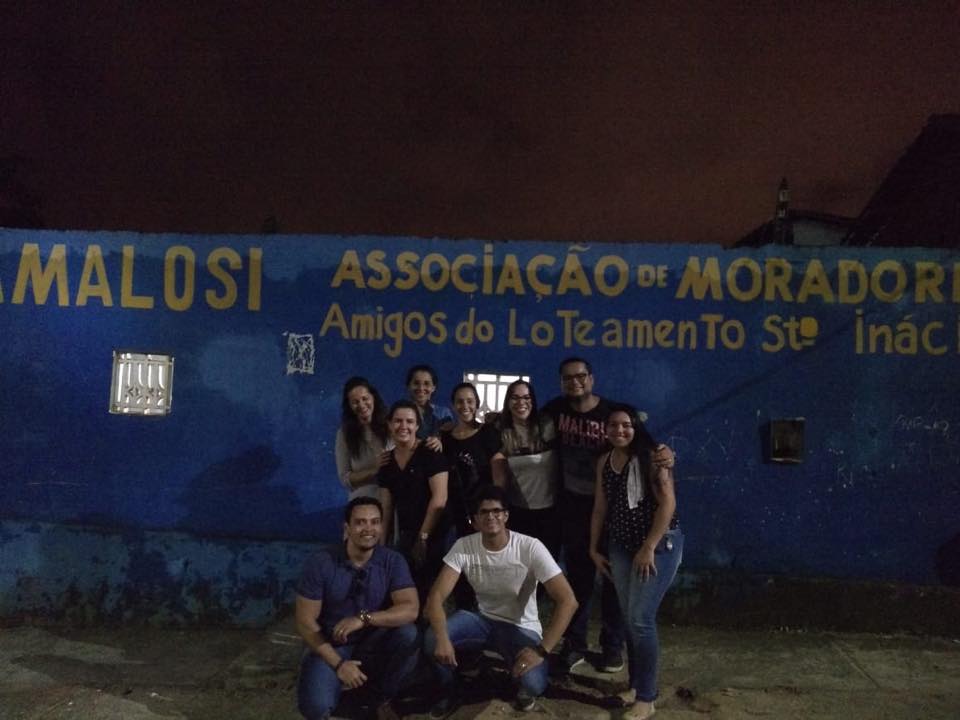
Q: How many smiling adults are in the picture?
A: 9